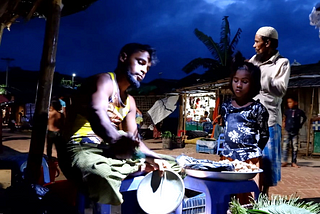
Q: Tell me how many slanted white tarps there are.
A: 1